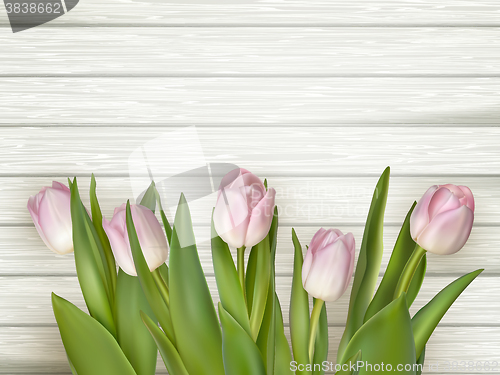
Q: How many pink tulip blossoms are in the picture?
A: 5